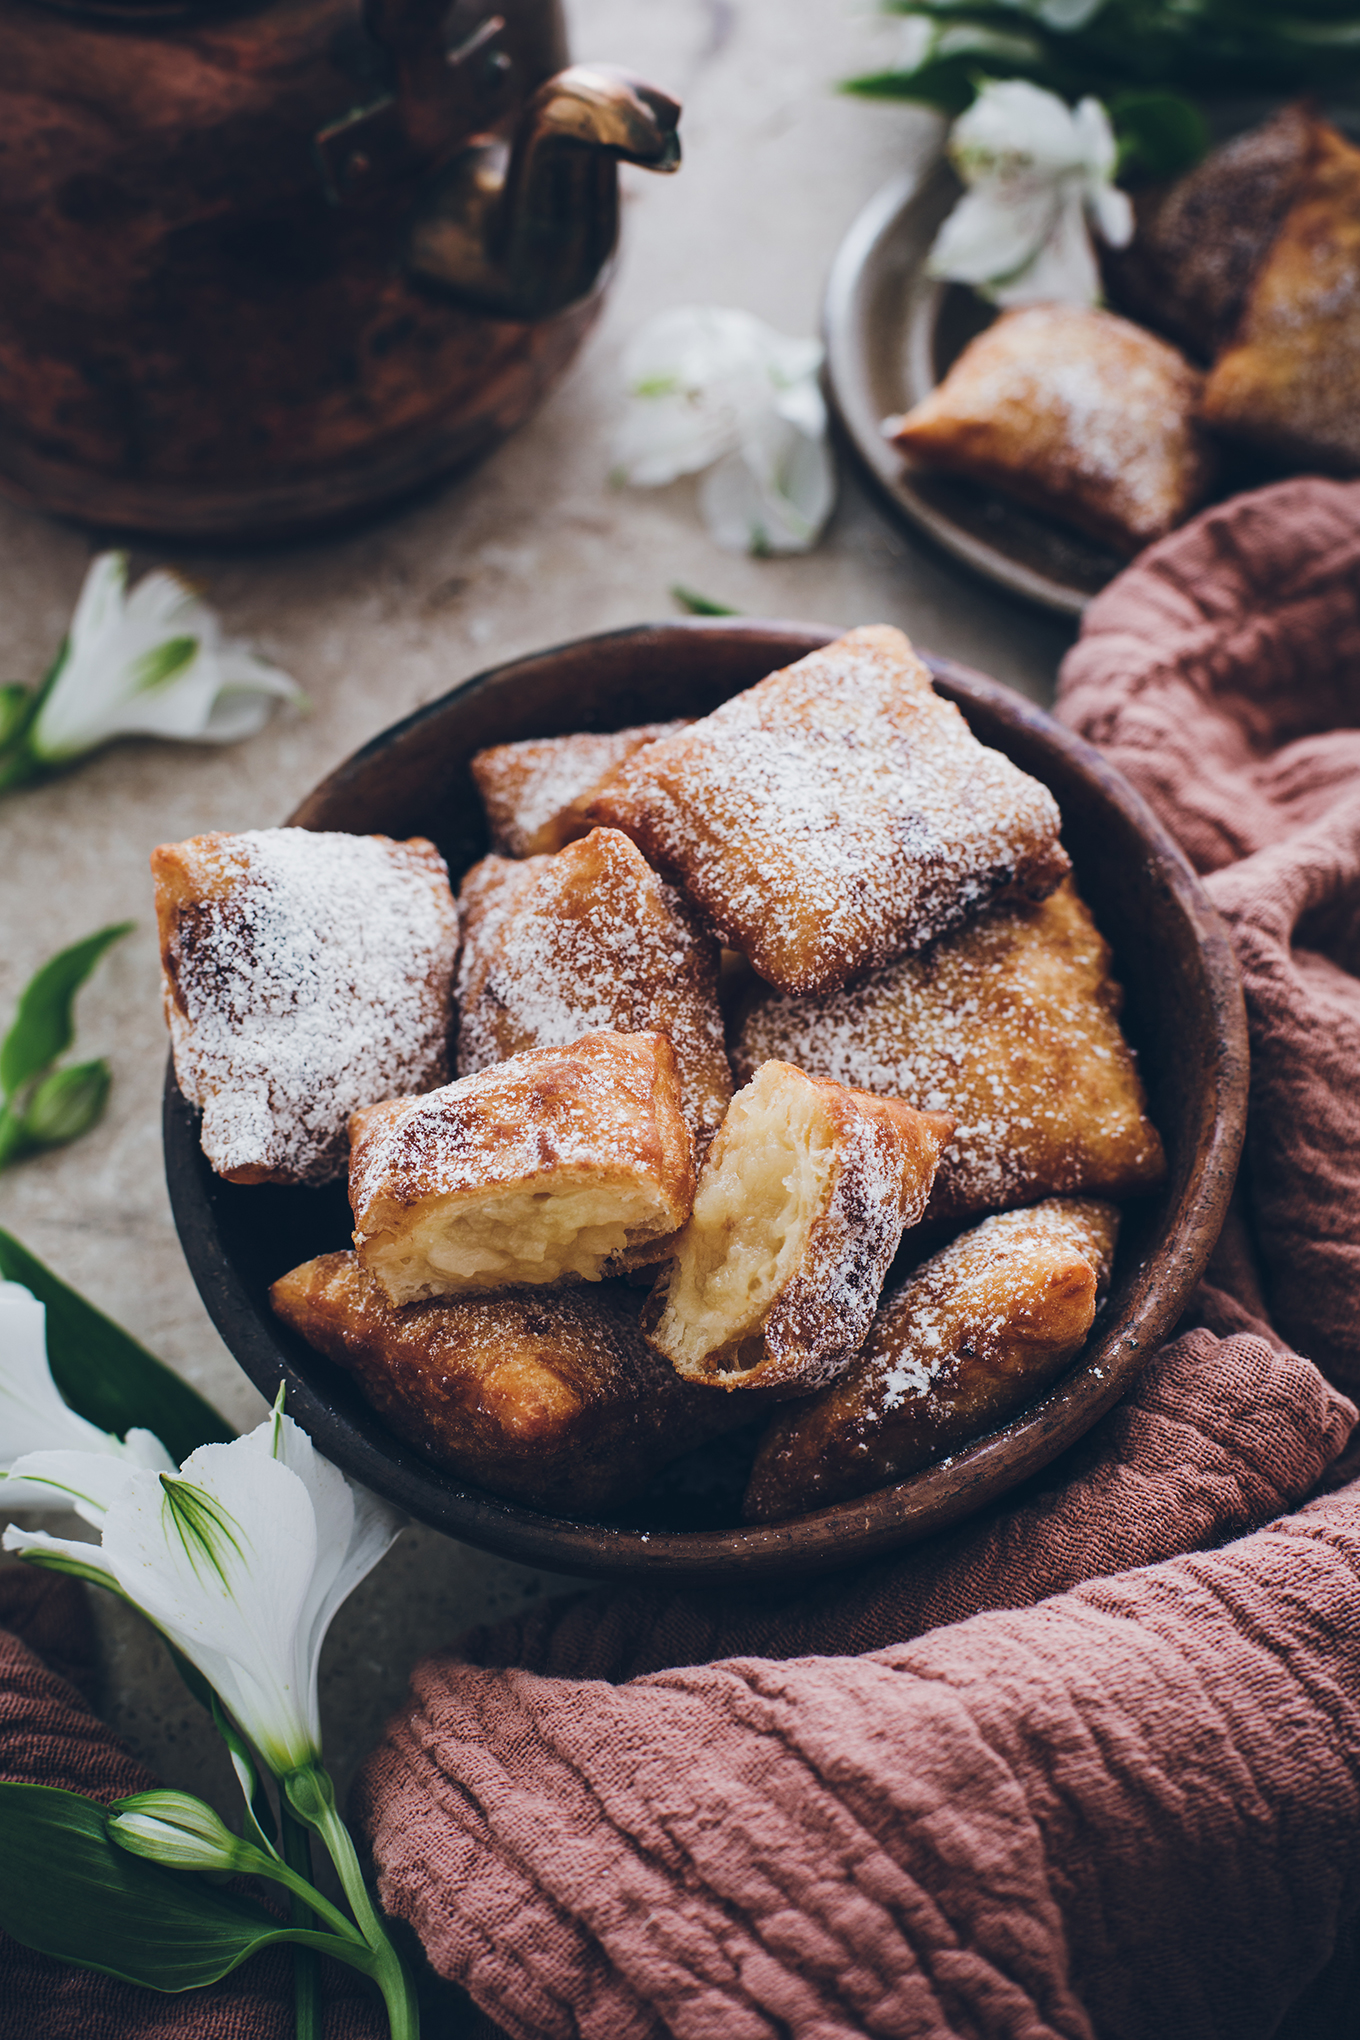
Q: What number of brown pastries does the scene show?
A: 12